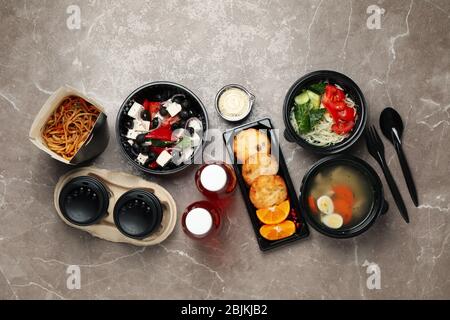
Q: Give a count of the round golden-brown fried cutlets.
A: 3